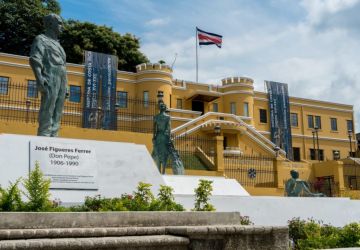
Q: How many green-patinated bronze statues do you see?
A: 3